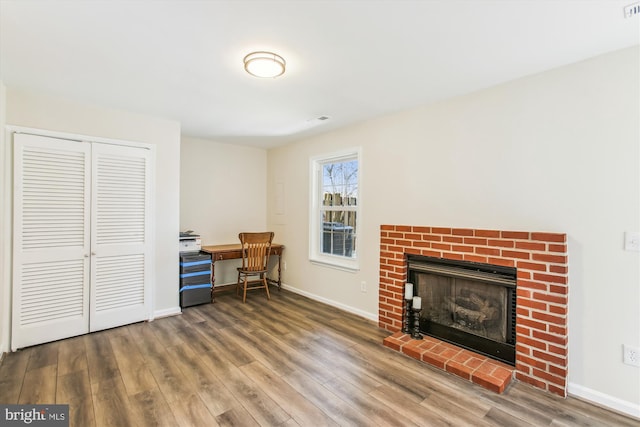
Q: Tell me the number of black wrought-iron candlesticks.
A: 2